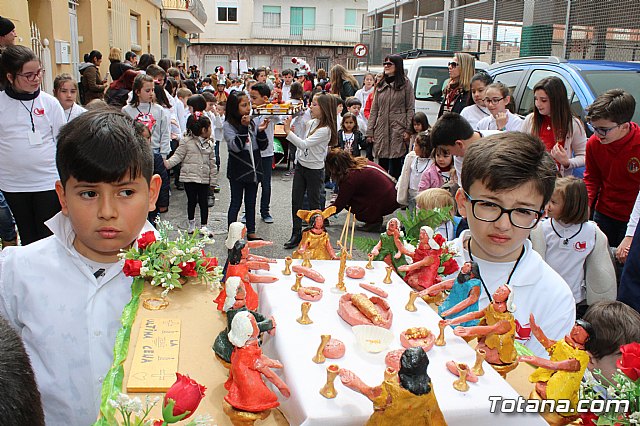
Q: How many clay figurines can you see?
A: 11